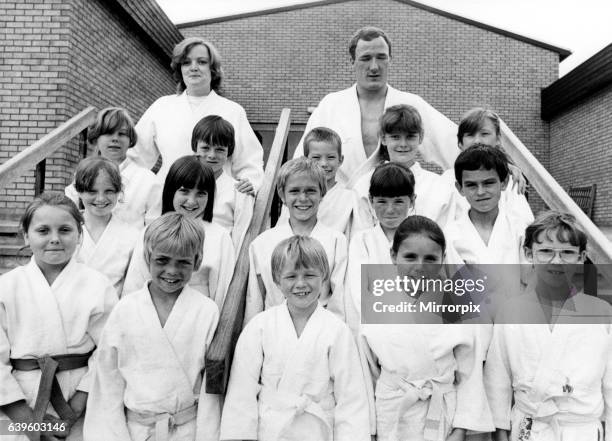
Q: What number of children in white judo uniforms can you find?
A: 15